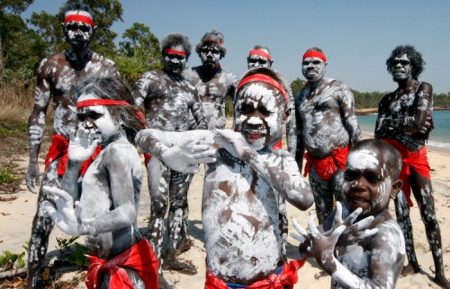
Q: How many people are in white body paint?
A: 9